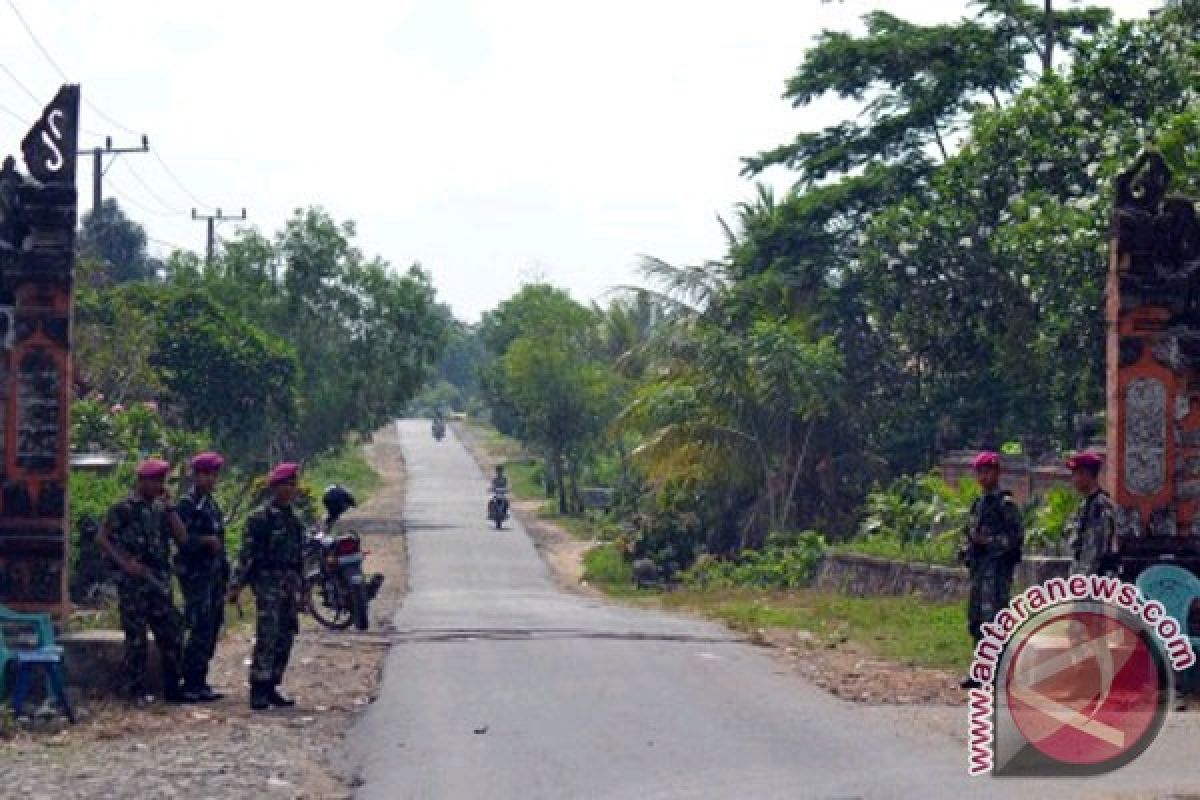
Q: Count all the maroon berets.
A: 5